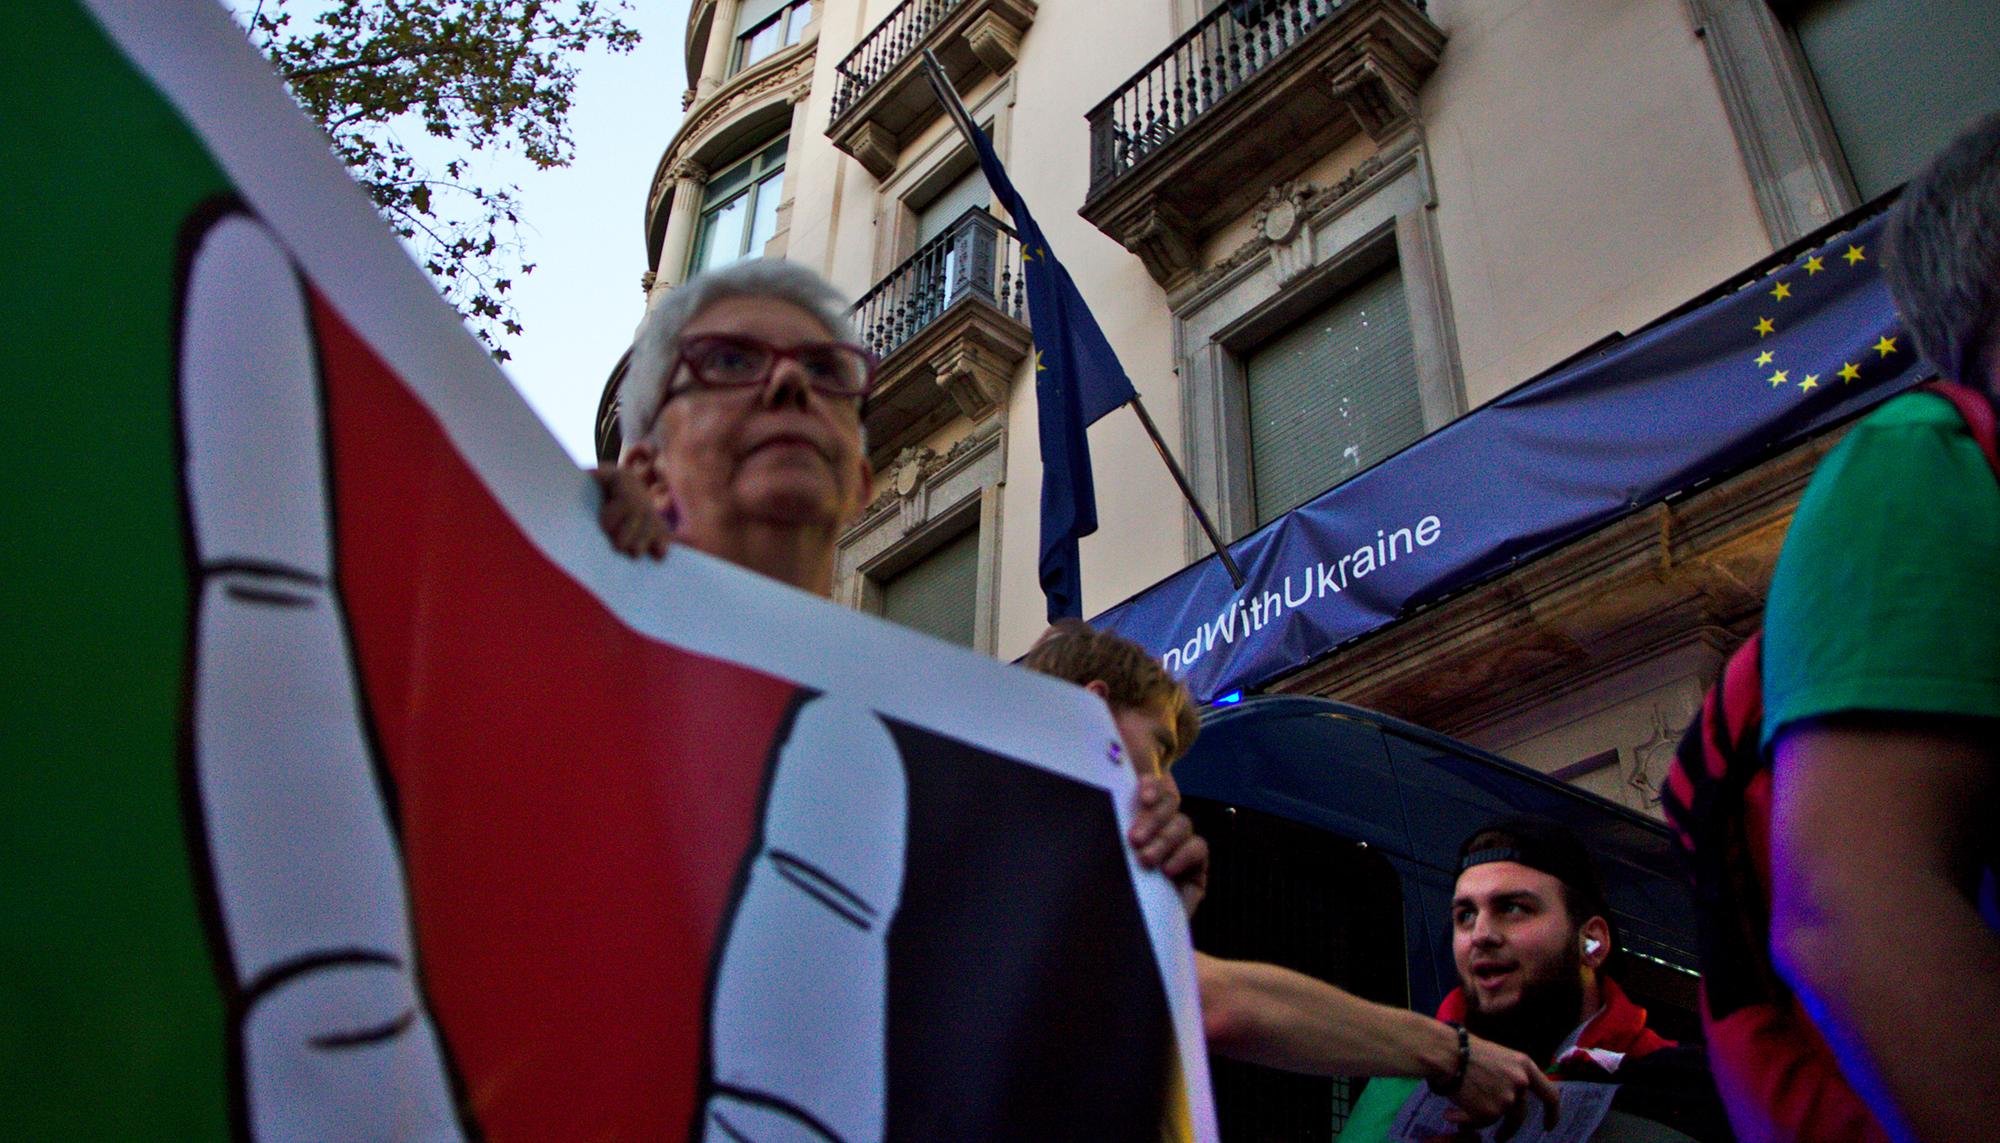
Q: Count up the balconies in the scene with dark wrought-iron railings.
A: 3